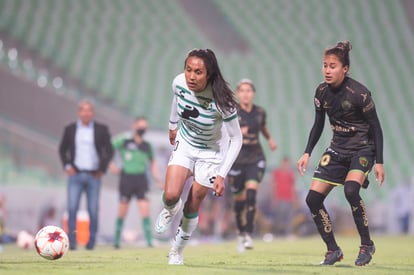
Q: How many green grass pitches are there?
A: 1